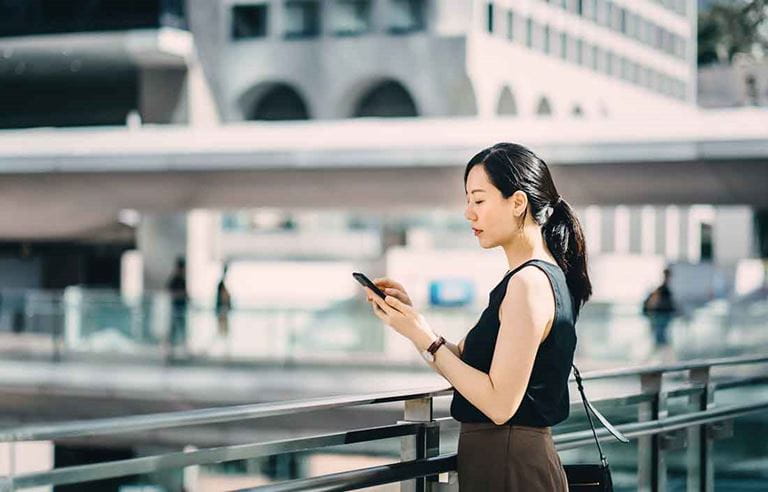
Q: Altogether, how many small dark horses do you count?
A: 0